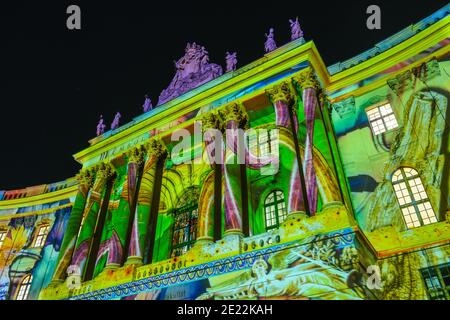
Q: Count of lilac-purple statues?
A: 7